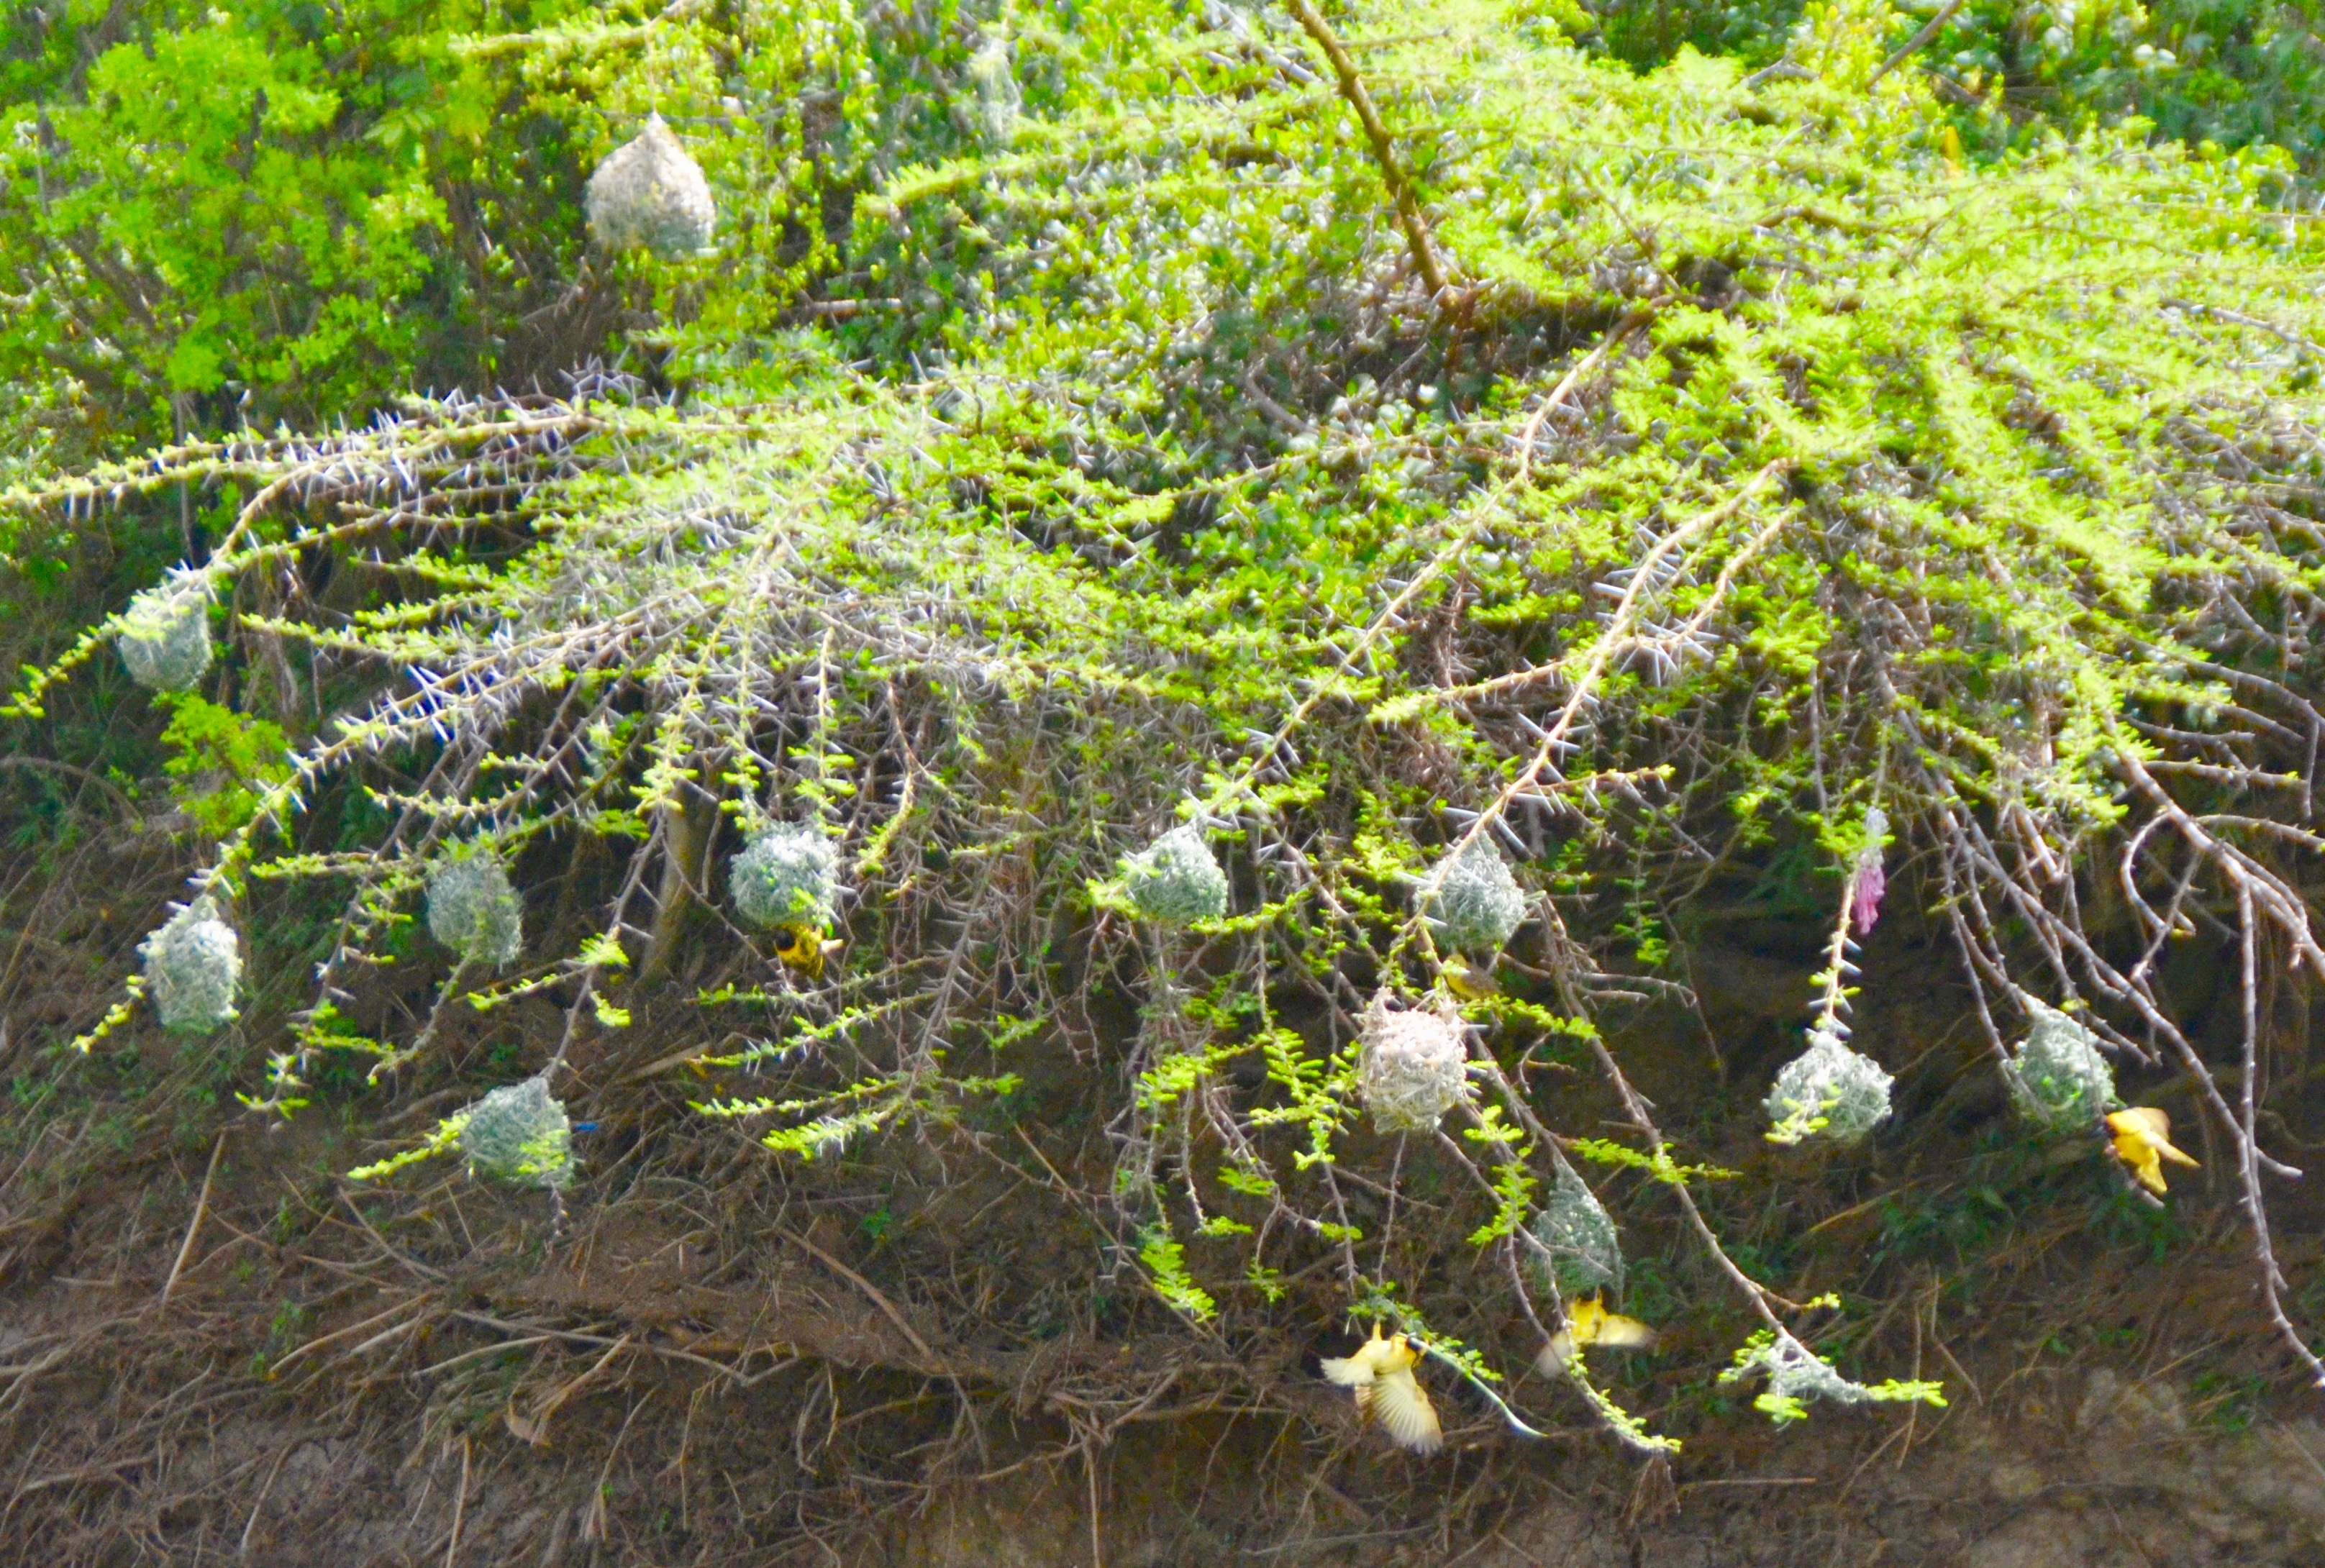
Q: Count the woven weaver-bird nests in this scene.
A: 12